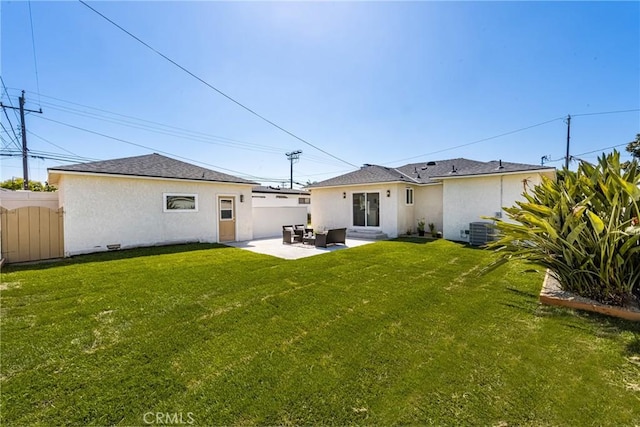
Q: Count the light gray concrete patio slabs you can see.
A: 1